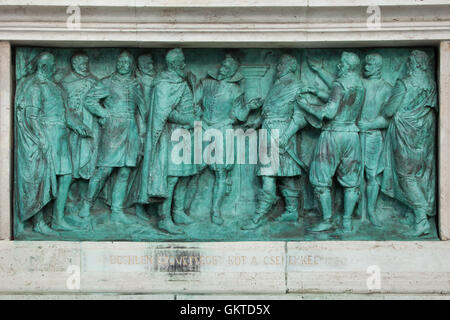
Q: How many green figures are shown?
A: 10